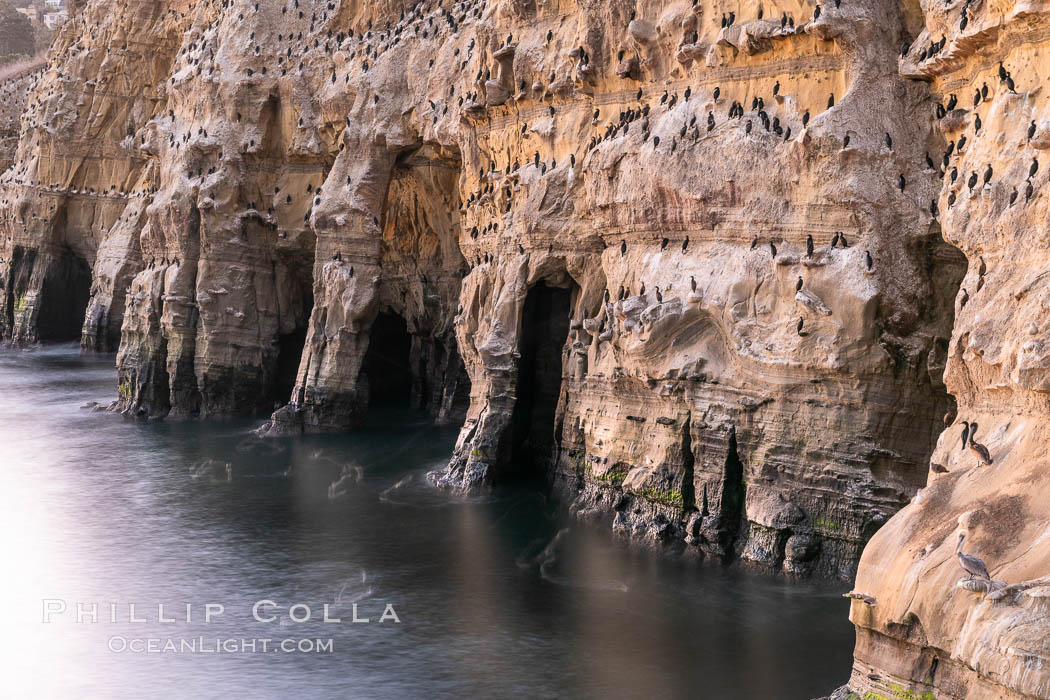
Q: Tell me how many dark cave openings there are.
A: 4